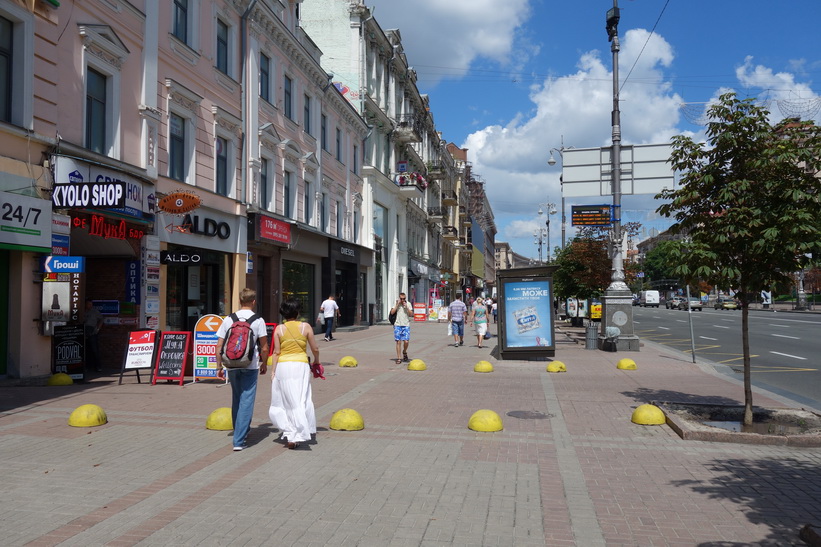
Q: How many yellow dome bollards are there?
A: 12